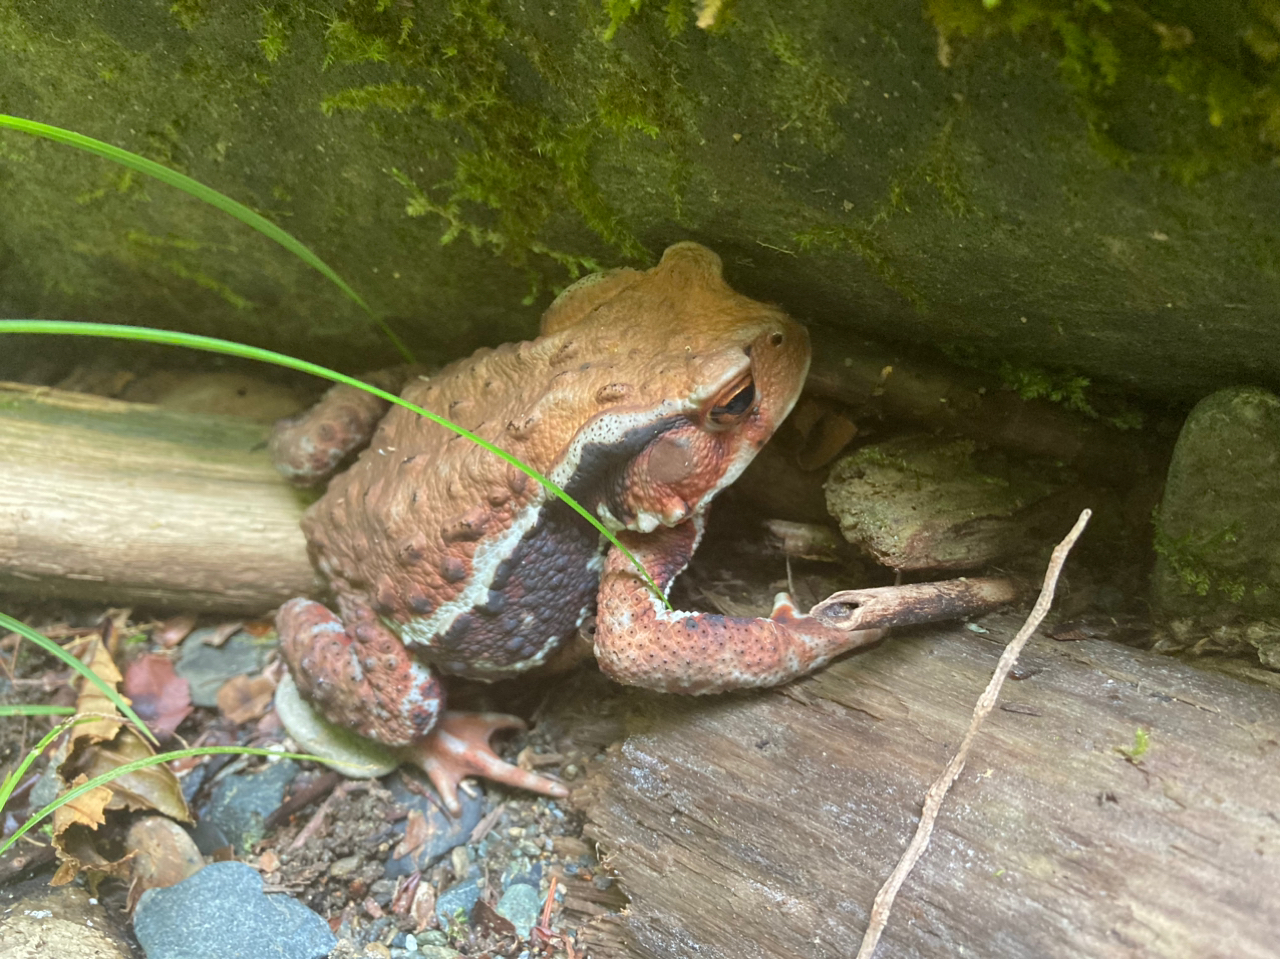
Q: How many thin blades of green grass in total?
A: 6